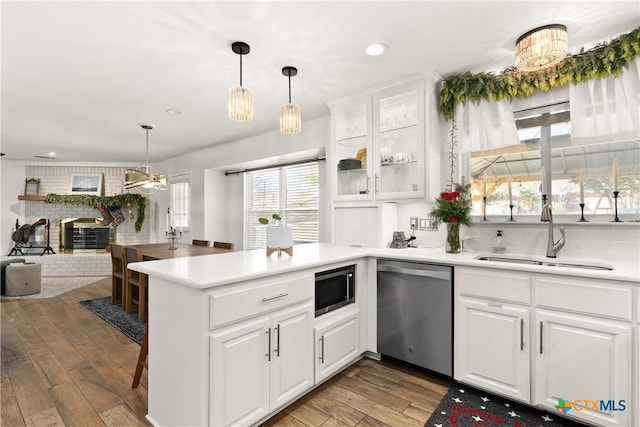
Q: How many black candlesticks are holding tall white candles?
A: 5